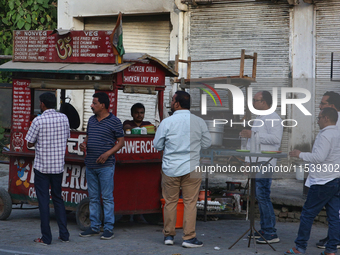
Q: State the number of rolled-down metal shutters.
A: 3